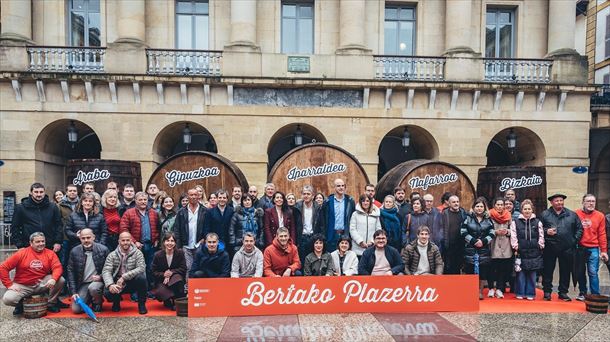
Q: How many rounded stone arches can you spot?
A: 5